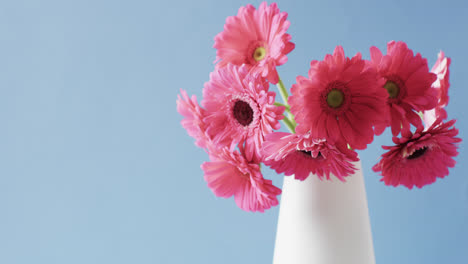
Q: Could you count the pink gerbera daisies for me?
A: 9